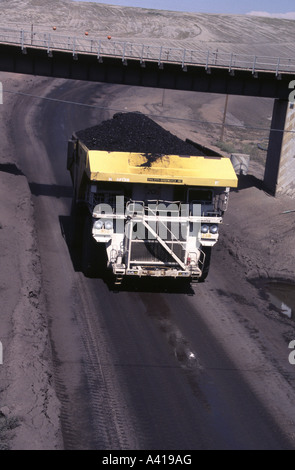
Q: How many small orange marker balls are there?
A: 3